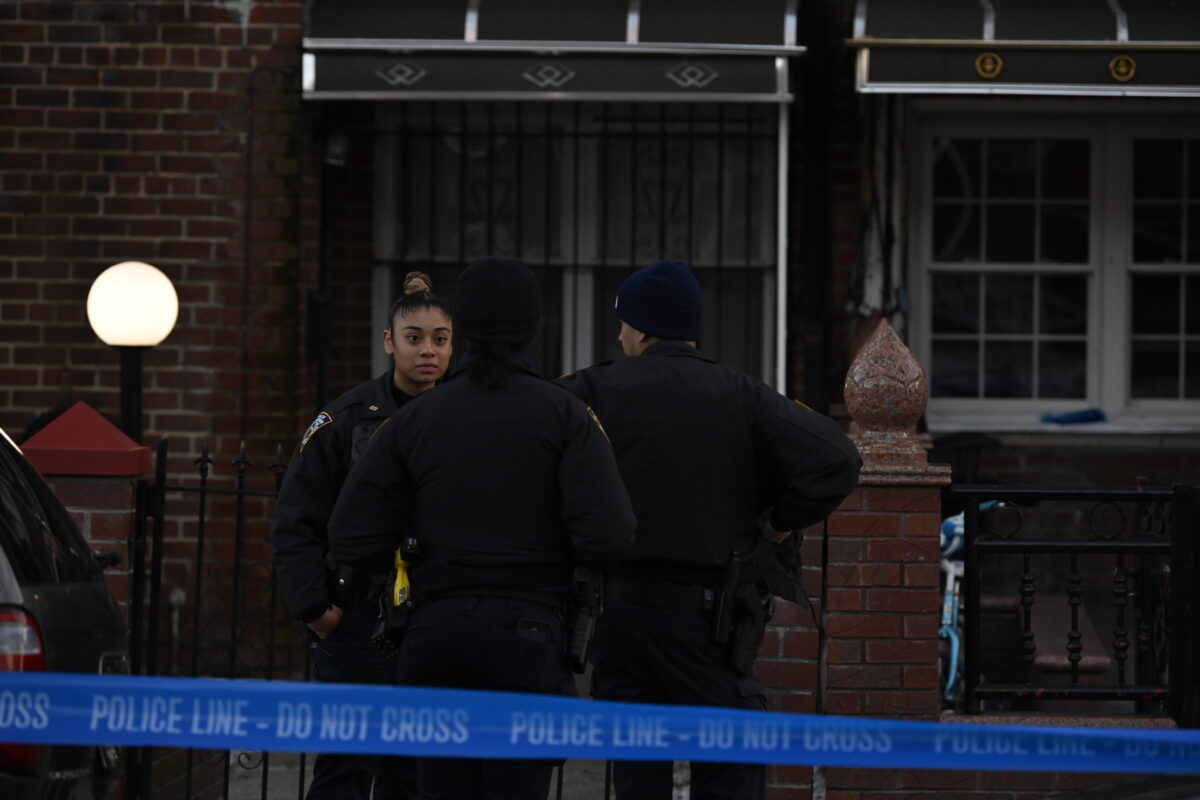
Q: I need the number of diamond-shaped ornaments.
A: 3